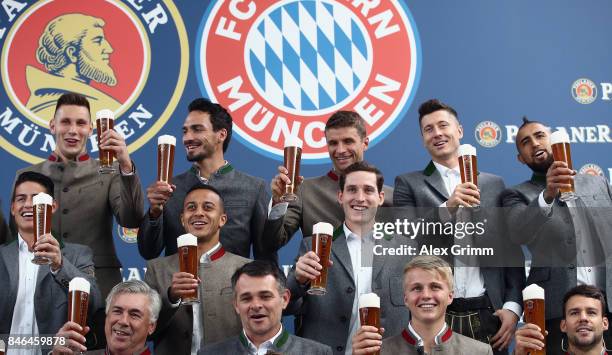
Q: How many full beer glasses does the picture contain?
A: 11